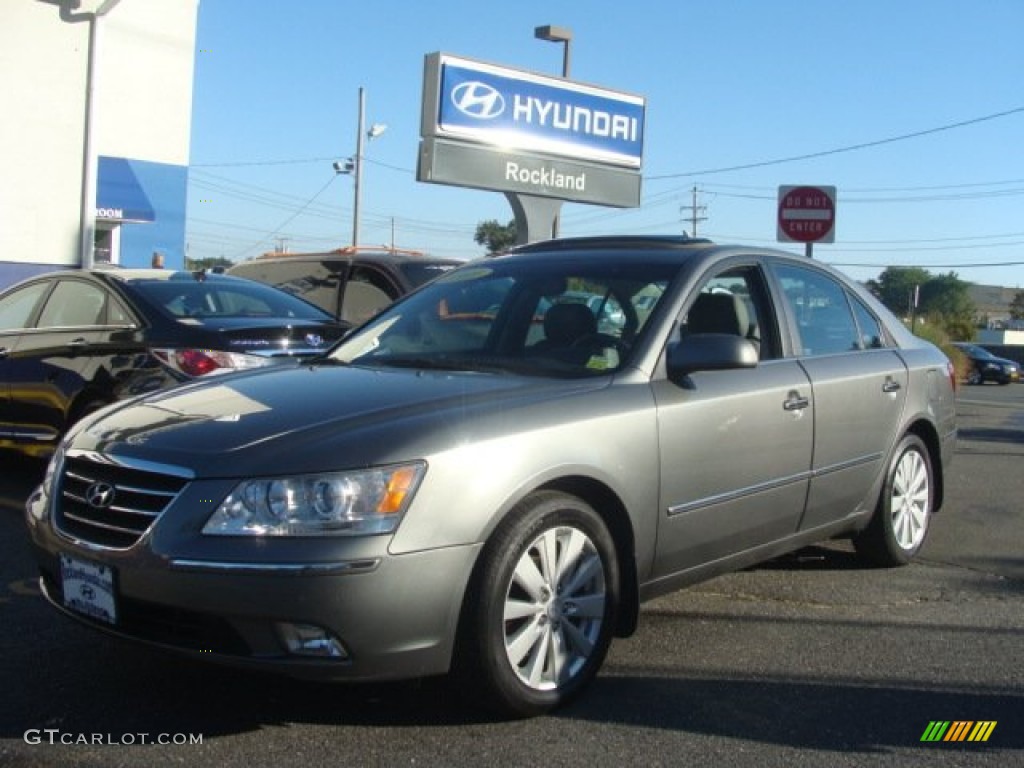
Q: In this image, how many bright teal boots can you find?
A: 0